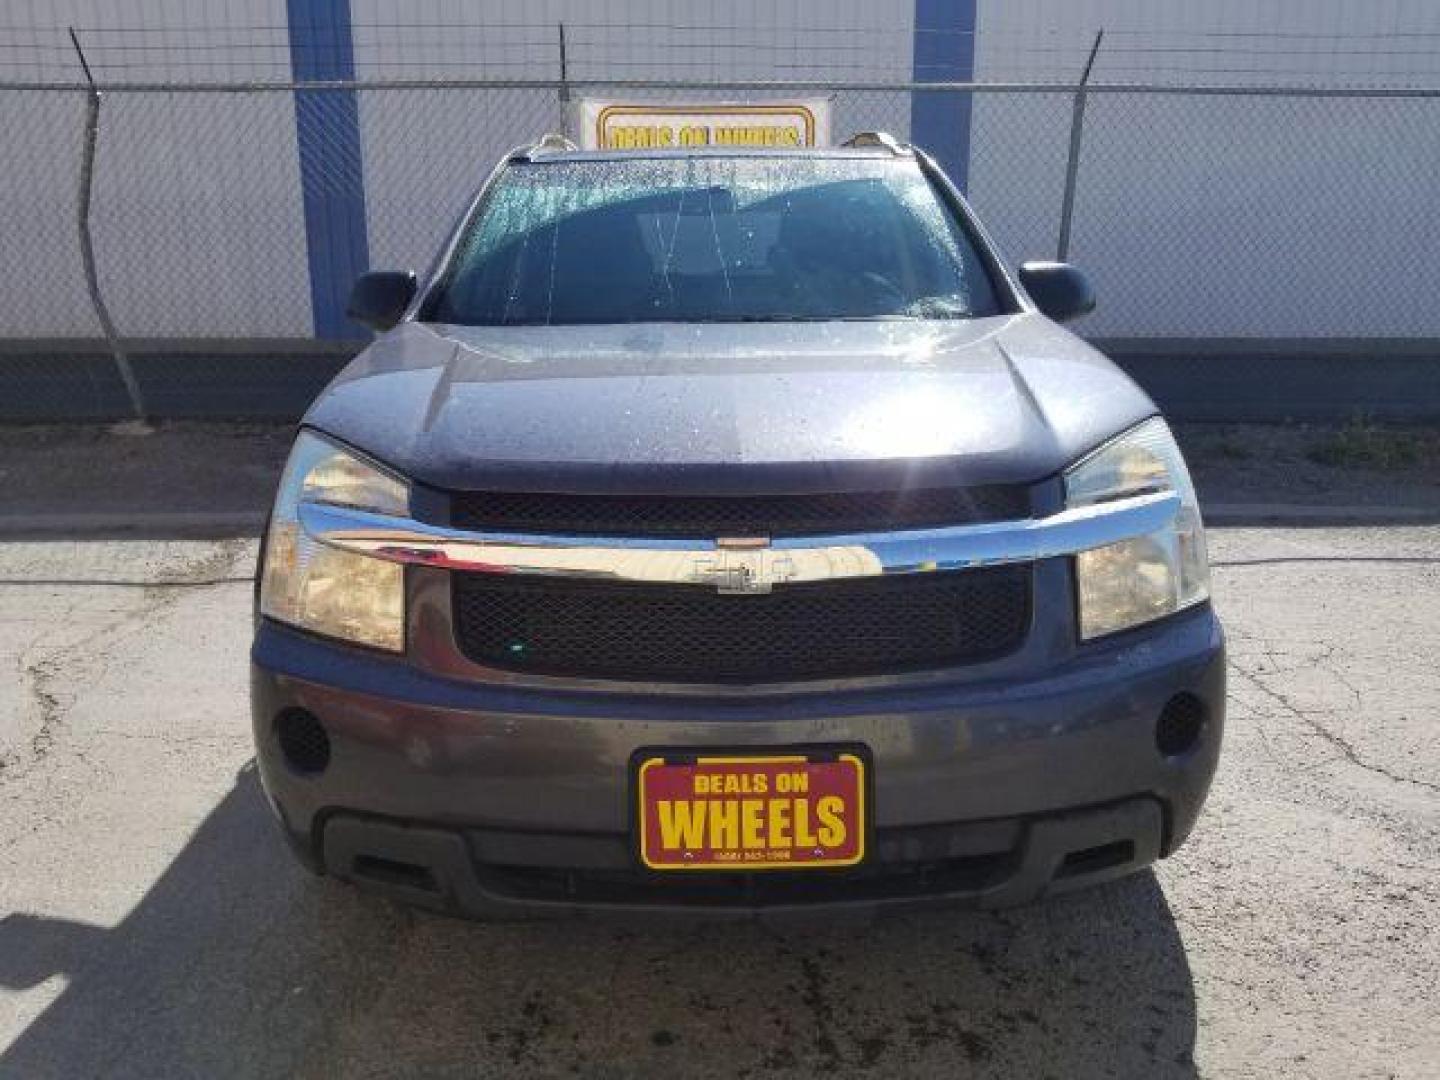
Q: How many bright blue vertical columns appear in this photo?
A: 2